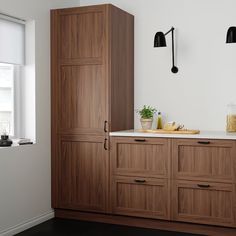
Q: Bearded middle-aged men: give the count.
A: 0